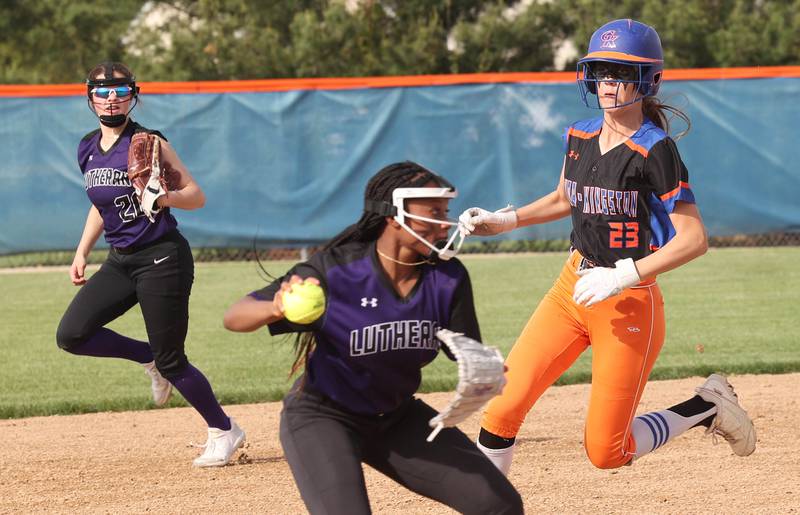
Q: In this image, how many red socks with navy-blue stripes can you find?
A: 0